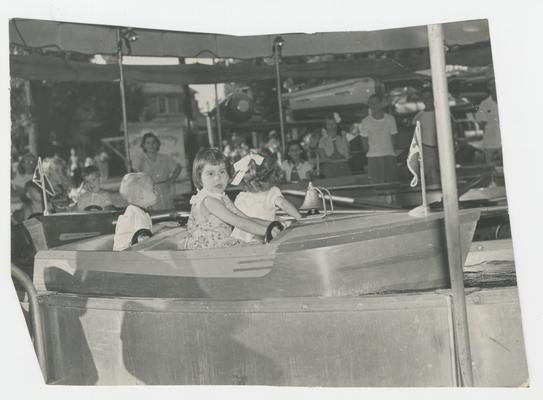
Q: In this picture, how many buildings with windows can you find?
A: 1